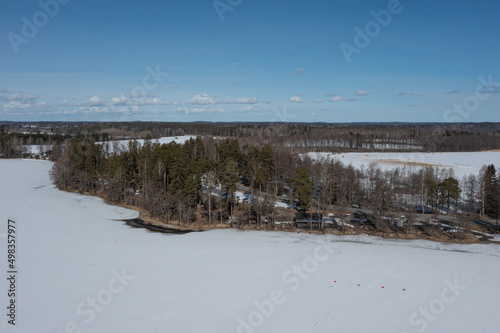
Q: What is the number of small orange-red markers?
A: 4